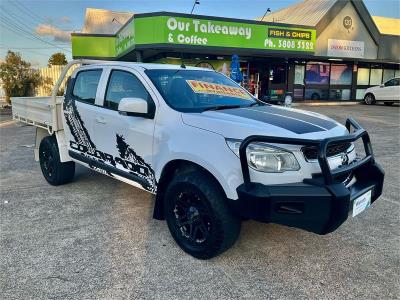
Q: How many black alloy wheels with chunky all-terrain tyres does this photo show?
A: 2